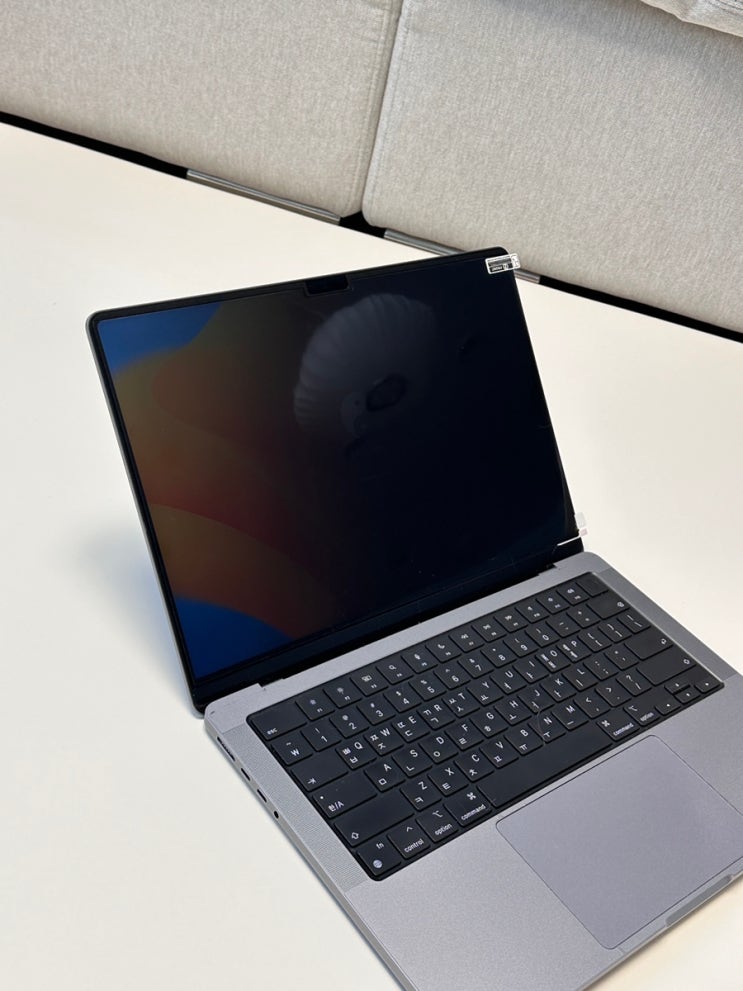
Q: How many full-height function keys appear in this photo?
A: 12